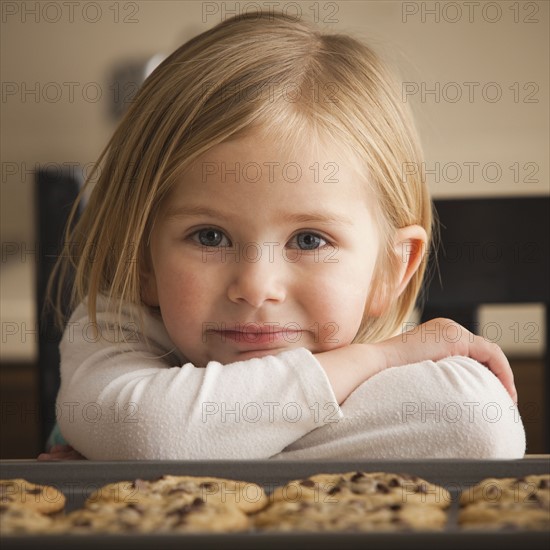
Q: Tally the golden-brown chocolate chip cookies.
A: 8